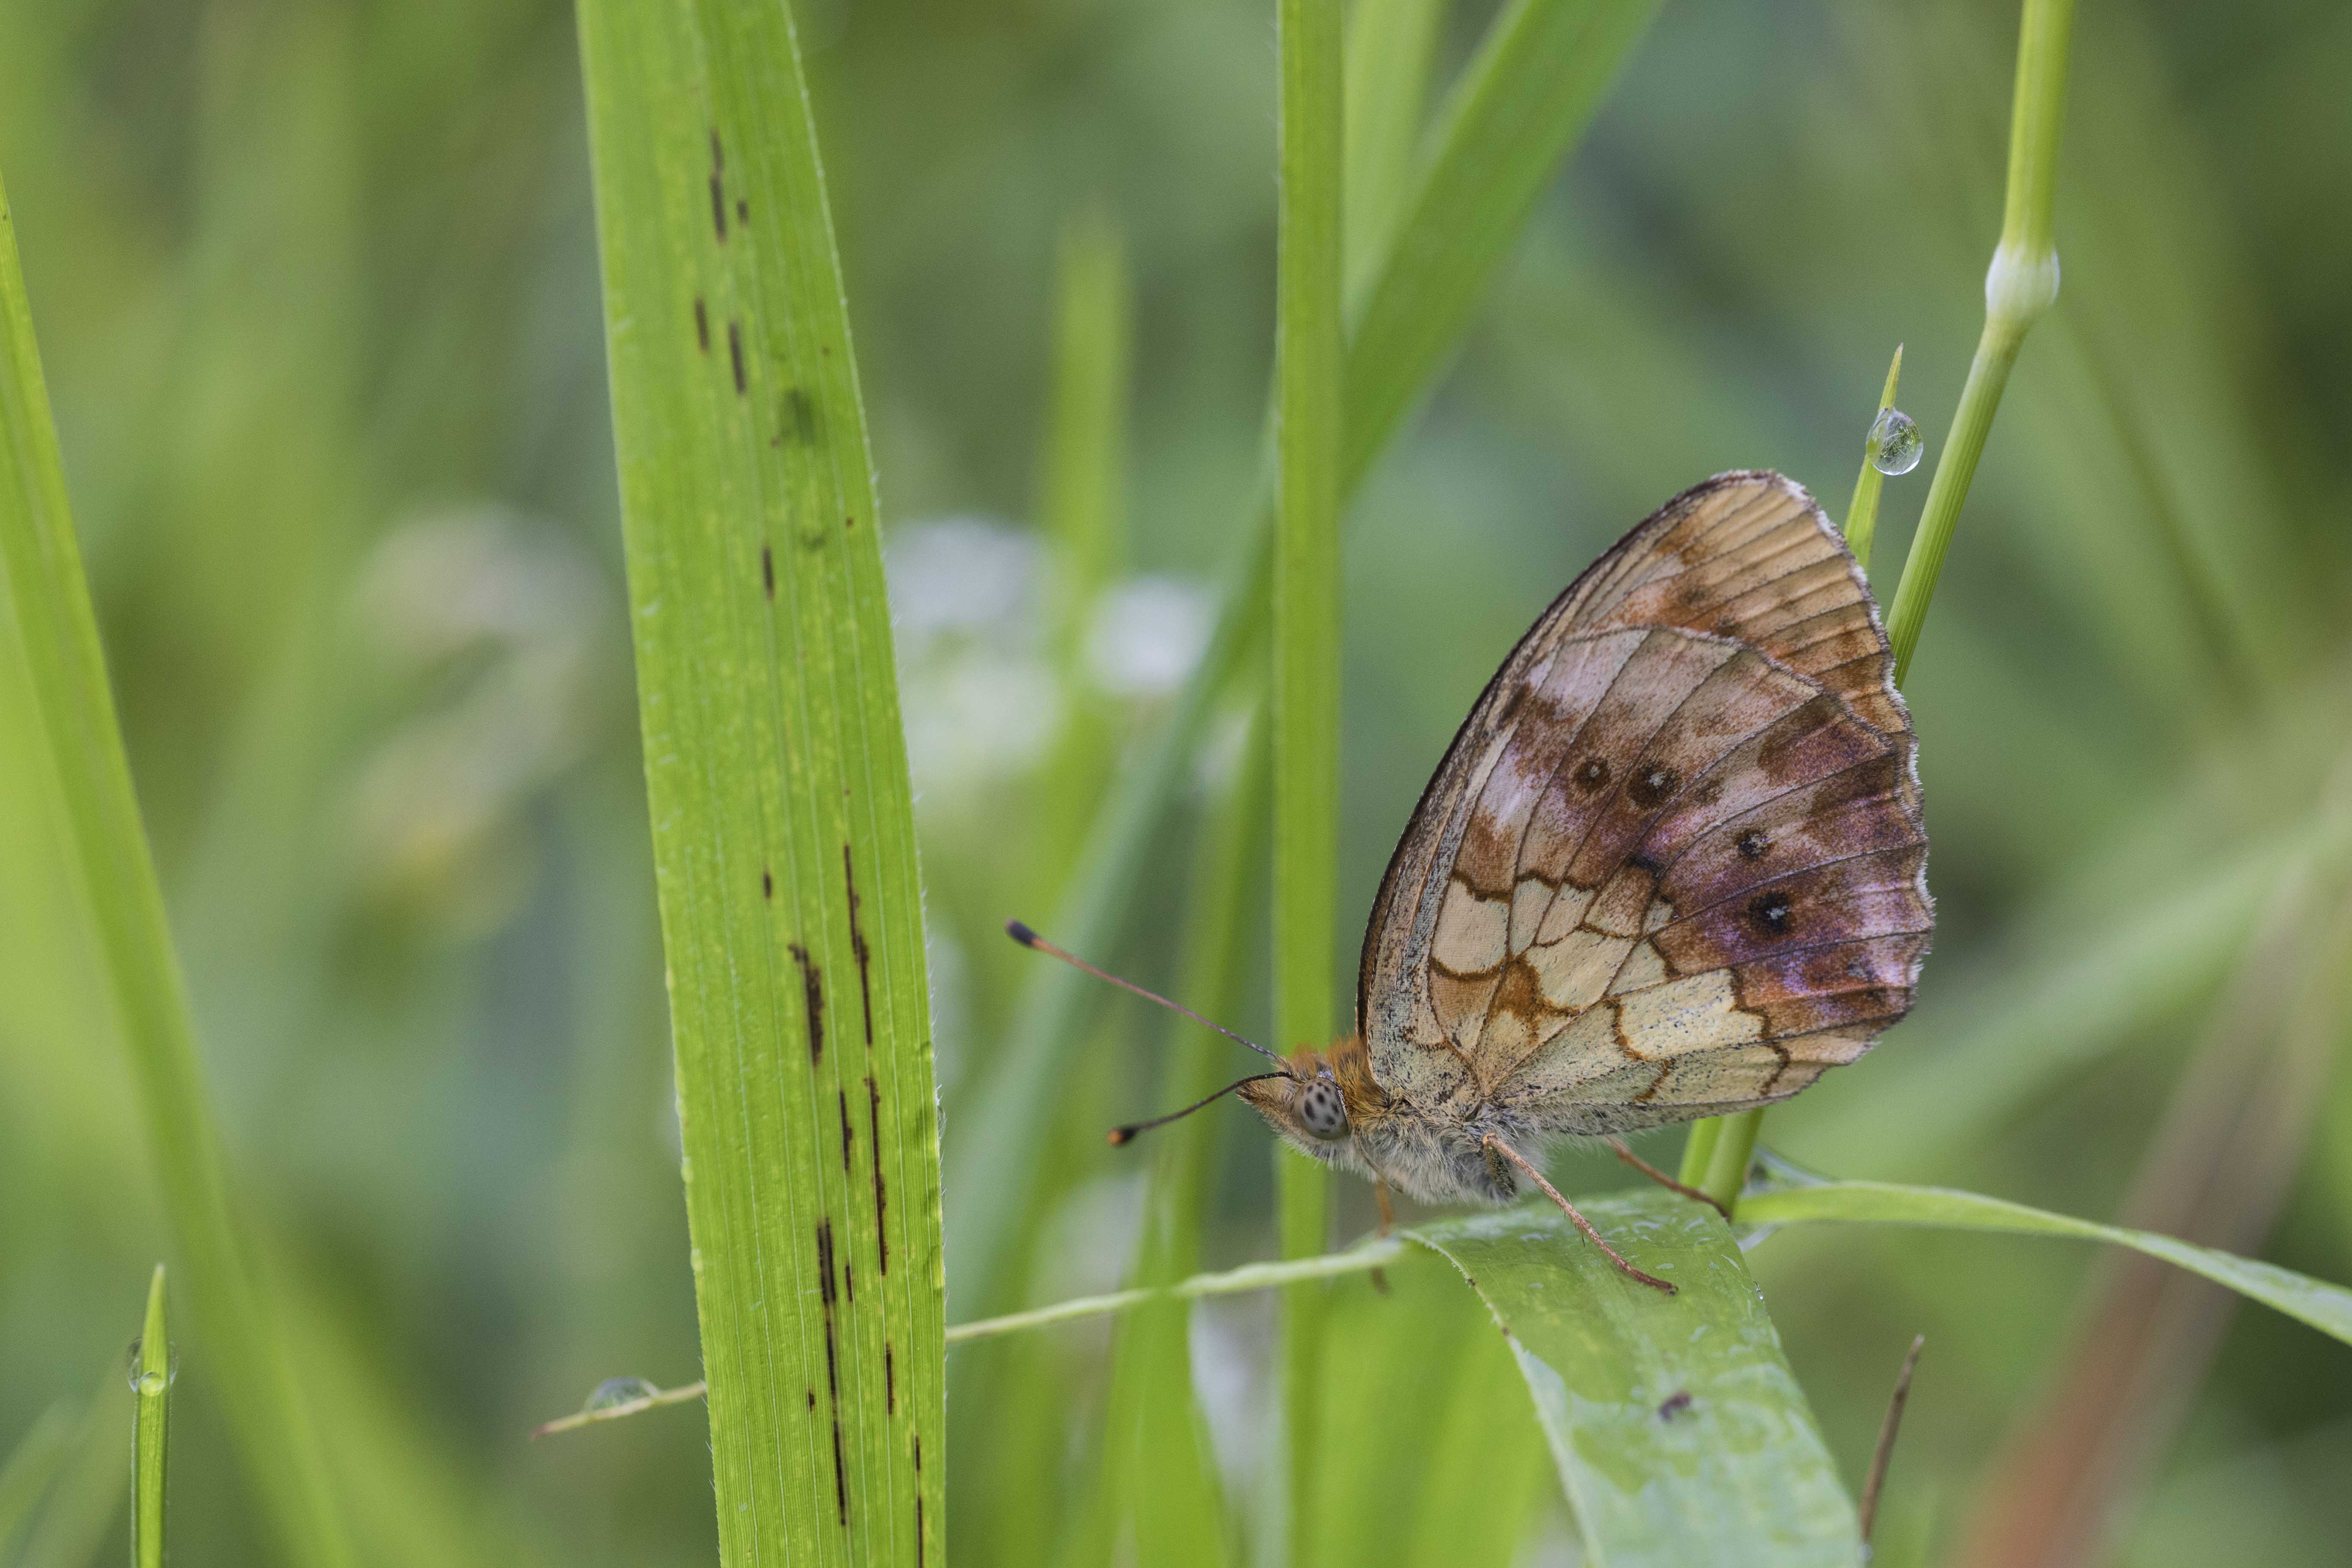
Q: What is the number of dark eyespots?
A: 4